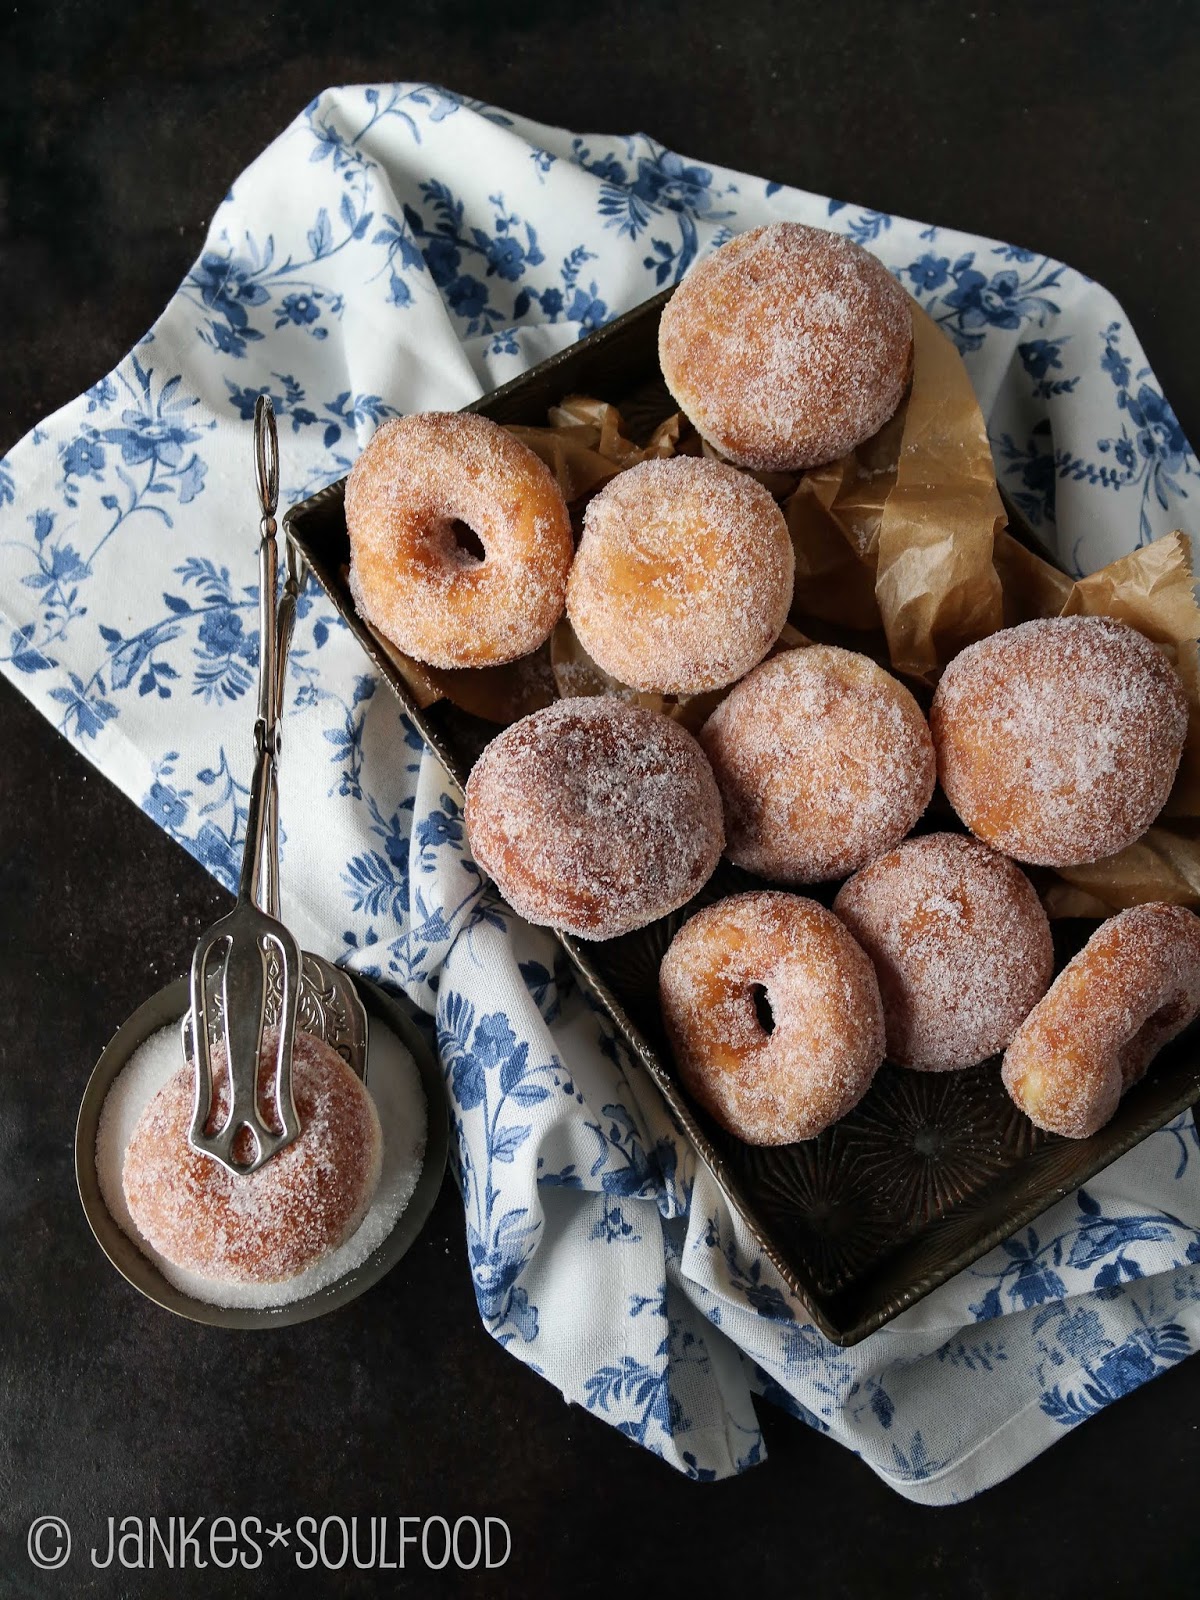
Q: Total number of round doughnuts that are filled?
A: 7